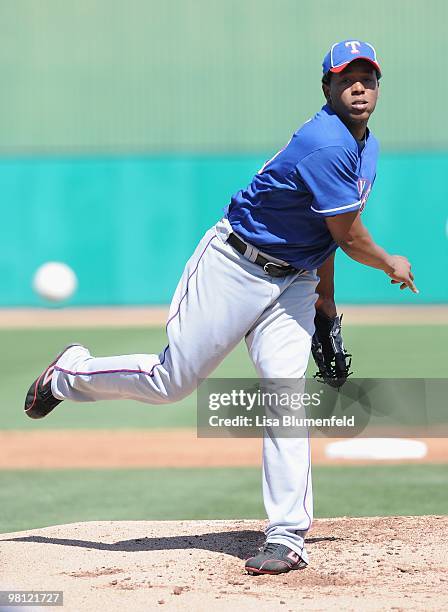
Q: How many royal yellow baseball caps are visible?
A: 0